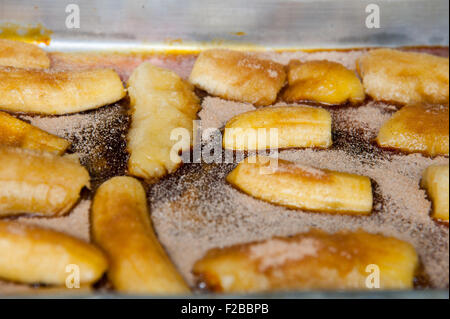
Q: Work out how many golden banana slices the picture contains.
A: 15